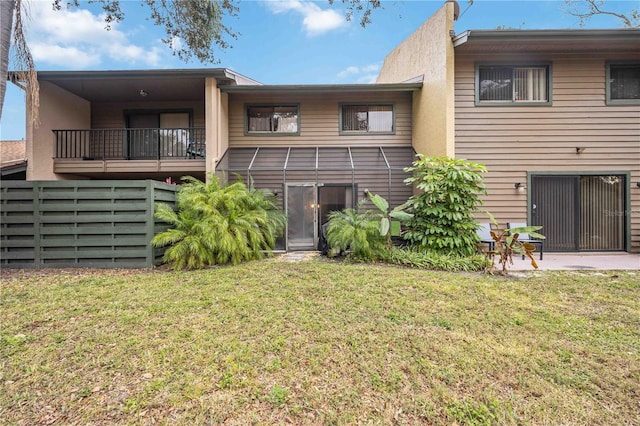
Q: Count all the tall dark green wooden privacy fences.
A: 1